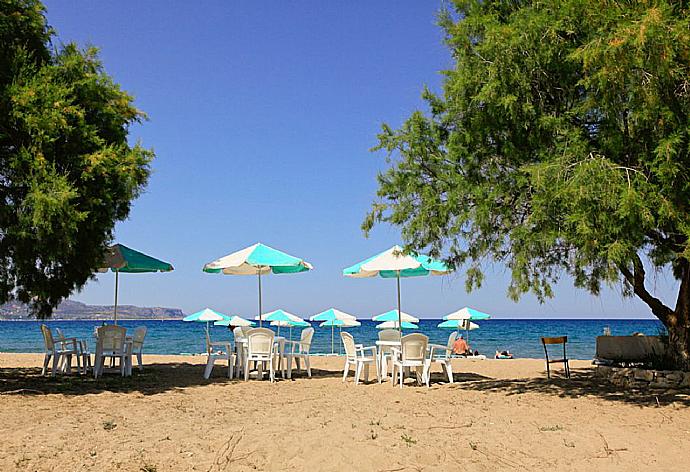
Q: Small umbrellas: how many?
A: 10